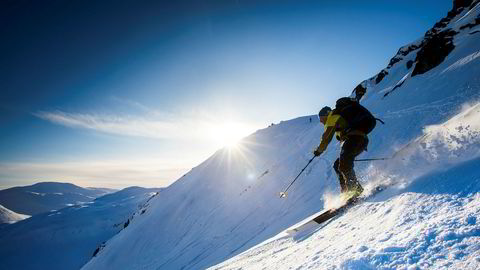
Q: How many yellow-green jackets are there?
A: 1